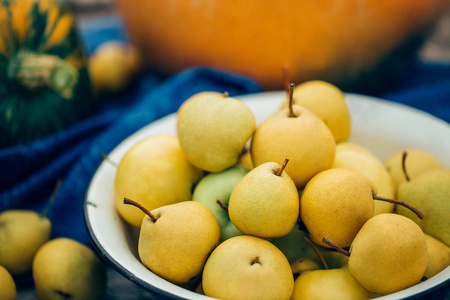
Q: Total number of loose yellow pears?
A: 4